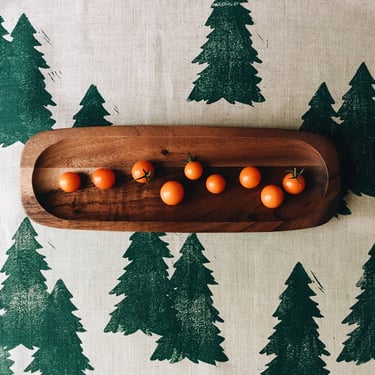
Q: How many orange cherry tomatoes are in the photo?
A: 9